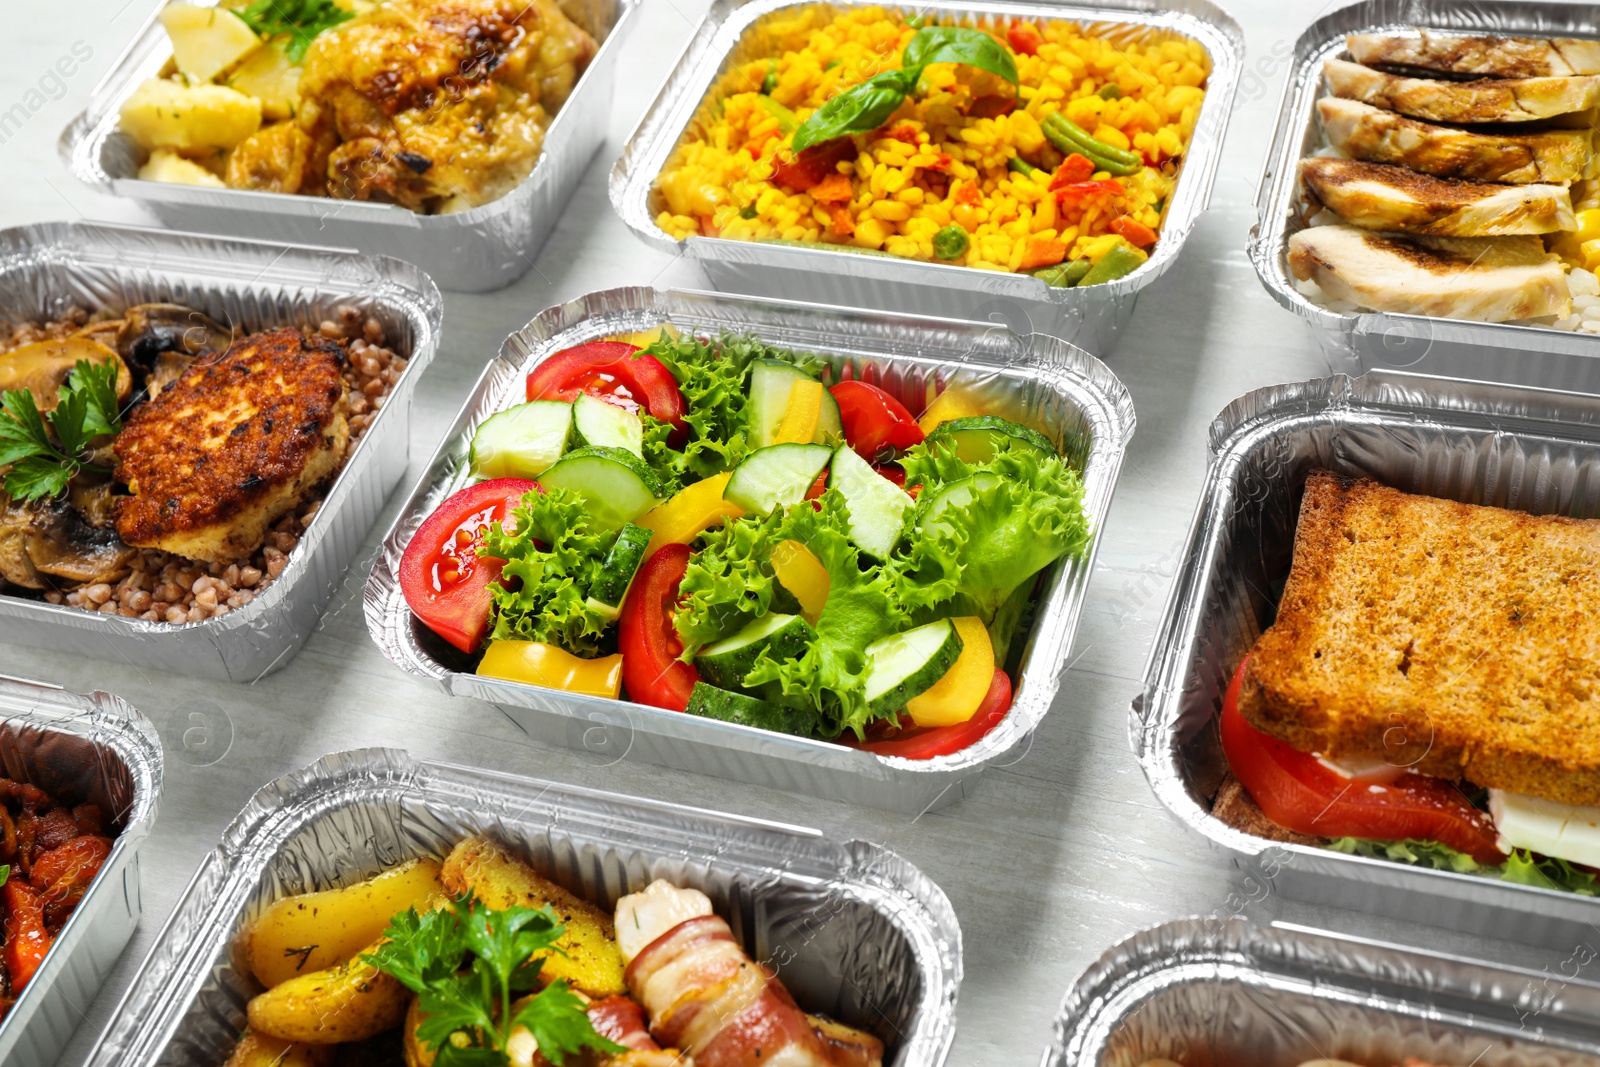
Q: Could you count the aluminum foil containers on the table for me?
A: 9